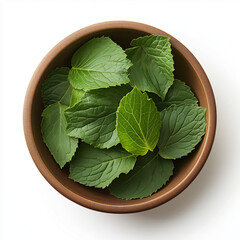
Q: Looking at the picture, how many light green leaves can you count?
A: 1